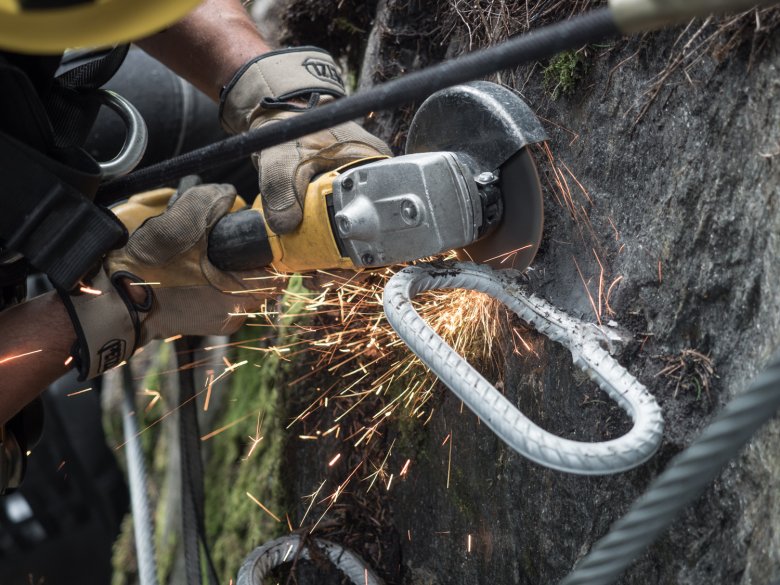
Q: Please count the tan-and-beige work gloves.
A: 2